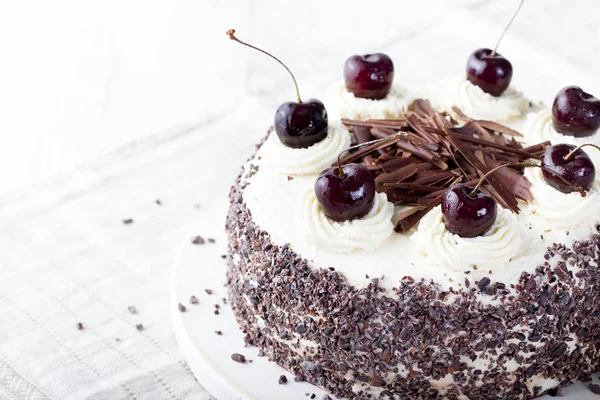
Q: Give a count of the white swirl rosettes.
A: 7